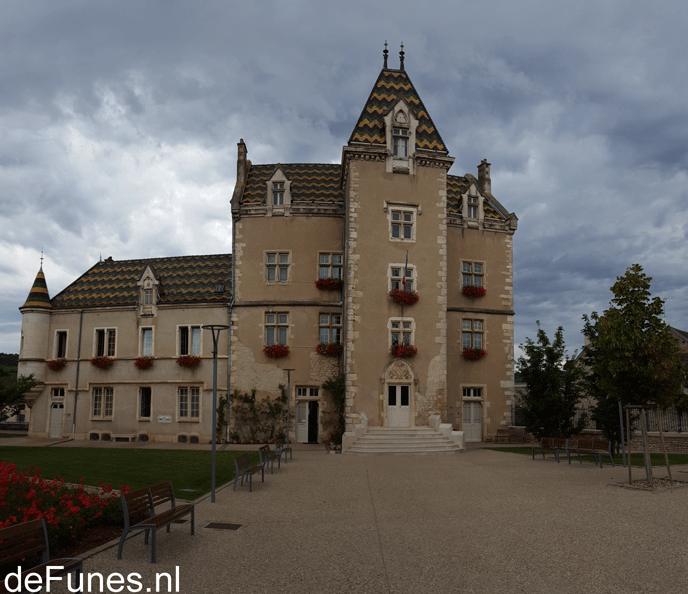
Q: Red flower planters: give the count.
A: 11